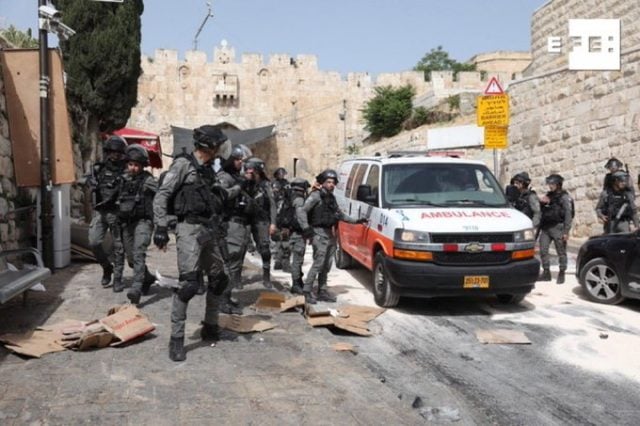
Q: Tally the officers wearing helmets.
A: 12